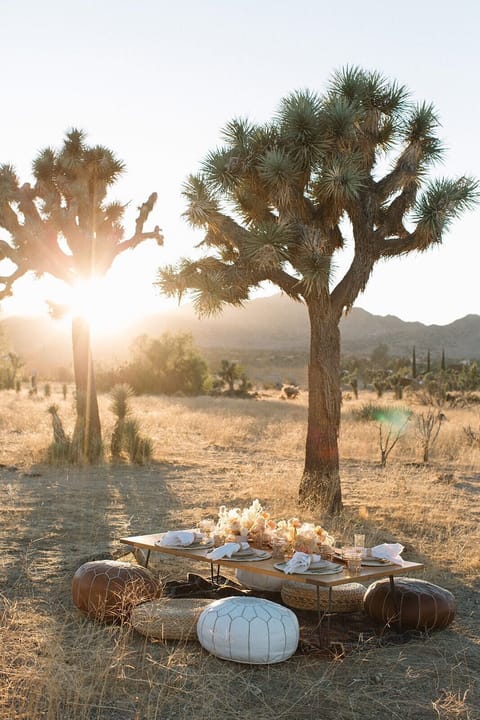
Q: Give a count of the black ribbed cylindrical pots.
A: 0